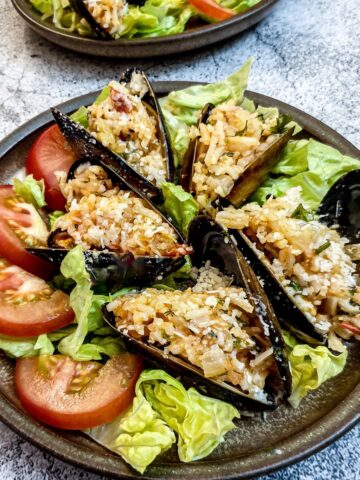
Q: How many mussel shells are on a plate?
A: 5